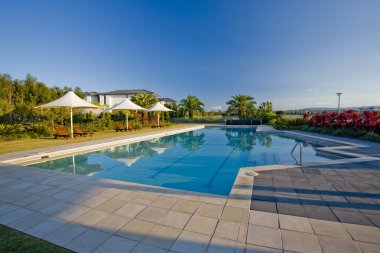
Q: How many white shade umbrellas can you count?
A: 3